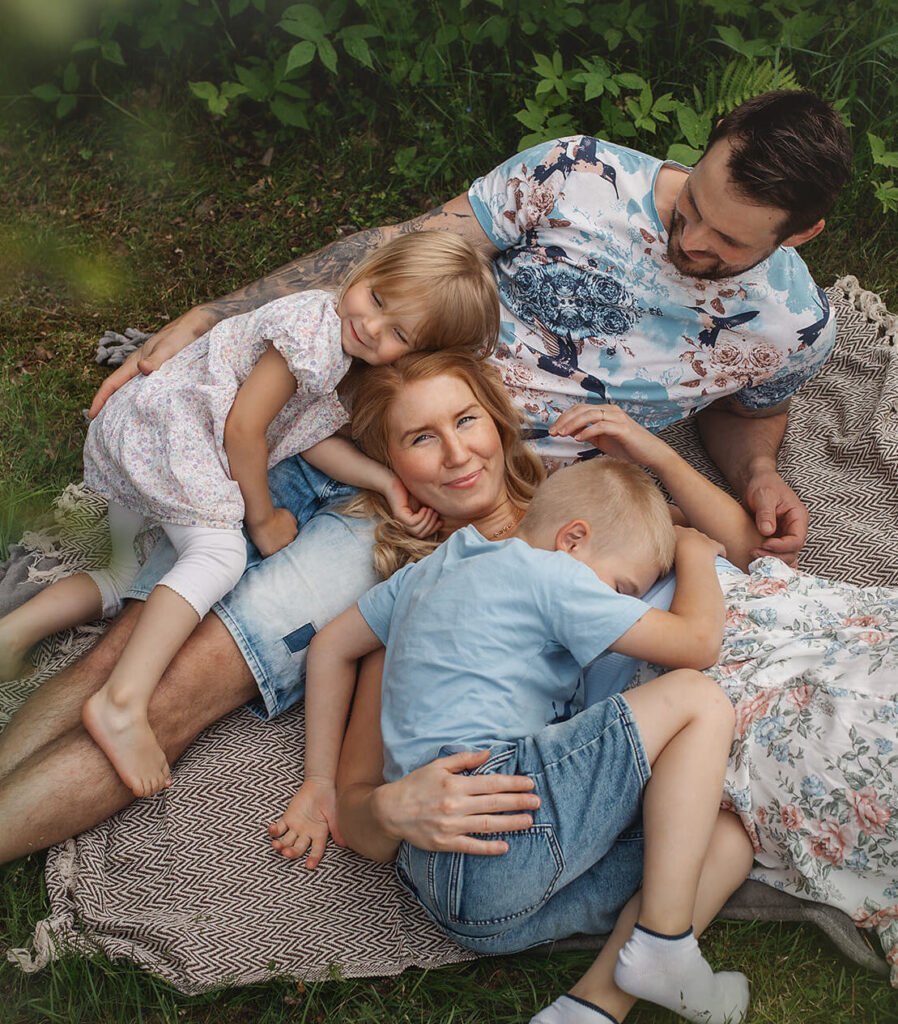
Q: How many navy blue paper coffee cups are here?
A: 0